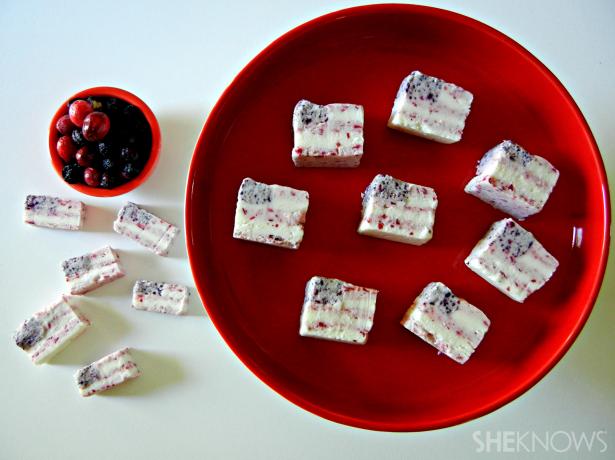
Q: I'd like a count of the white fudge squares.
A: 14